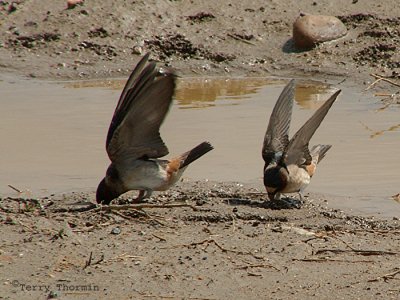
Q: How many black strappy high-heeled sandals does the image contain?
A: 0